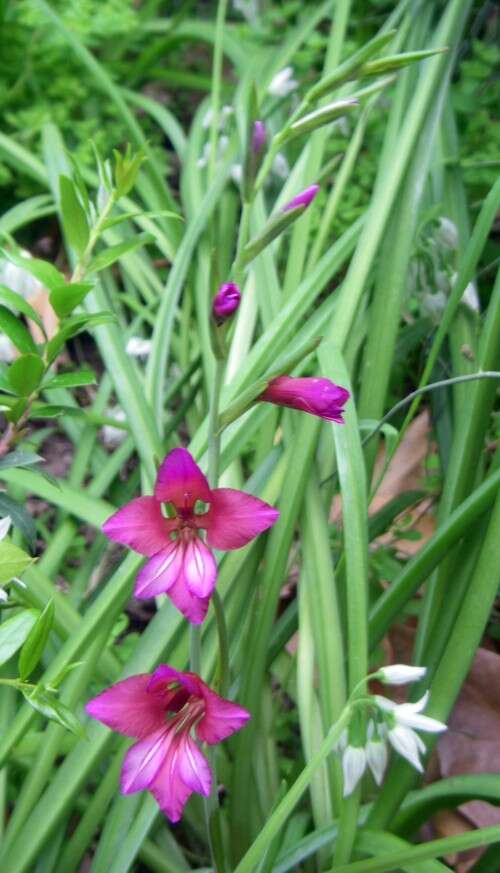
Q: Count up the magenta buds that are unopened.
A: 4